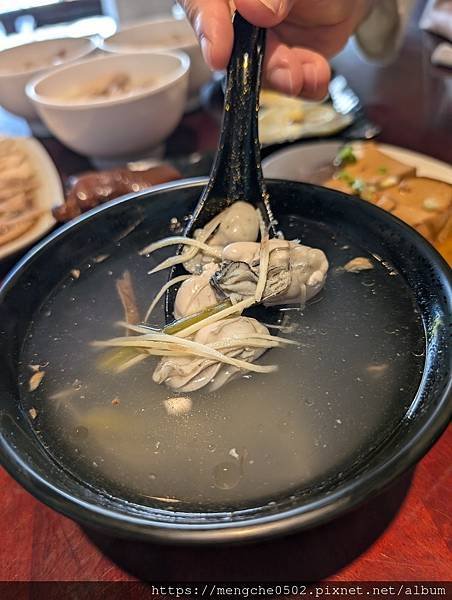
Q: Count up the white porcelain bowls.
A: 3